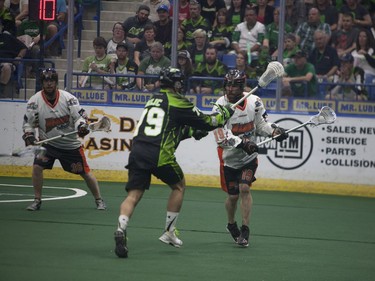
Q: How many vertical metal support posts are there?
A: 3